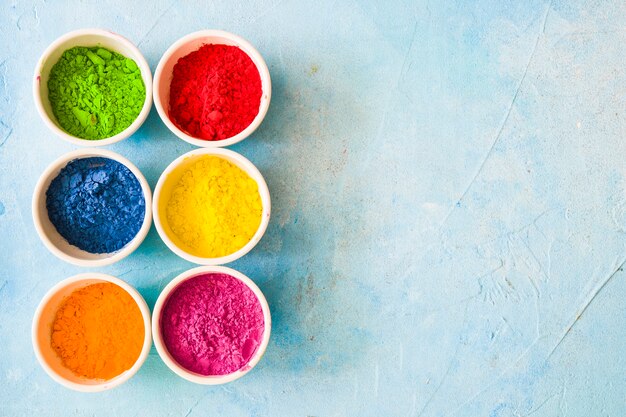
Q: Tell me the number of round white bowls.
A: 6